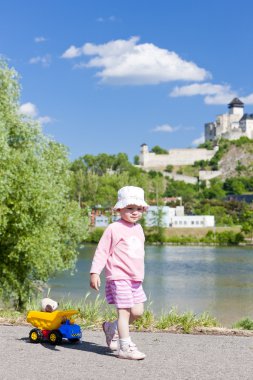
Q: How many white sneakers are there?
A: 2